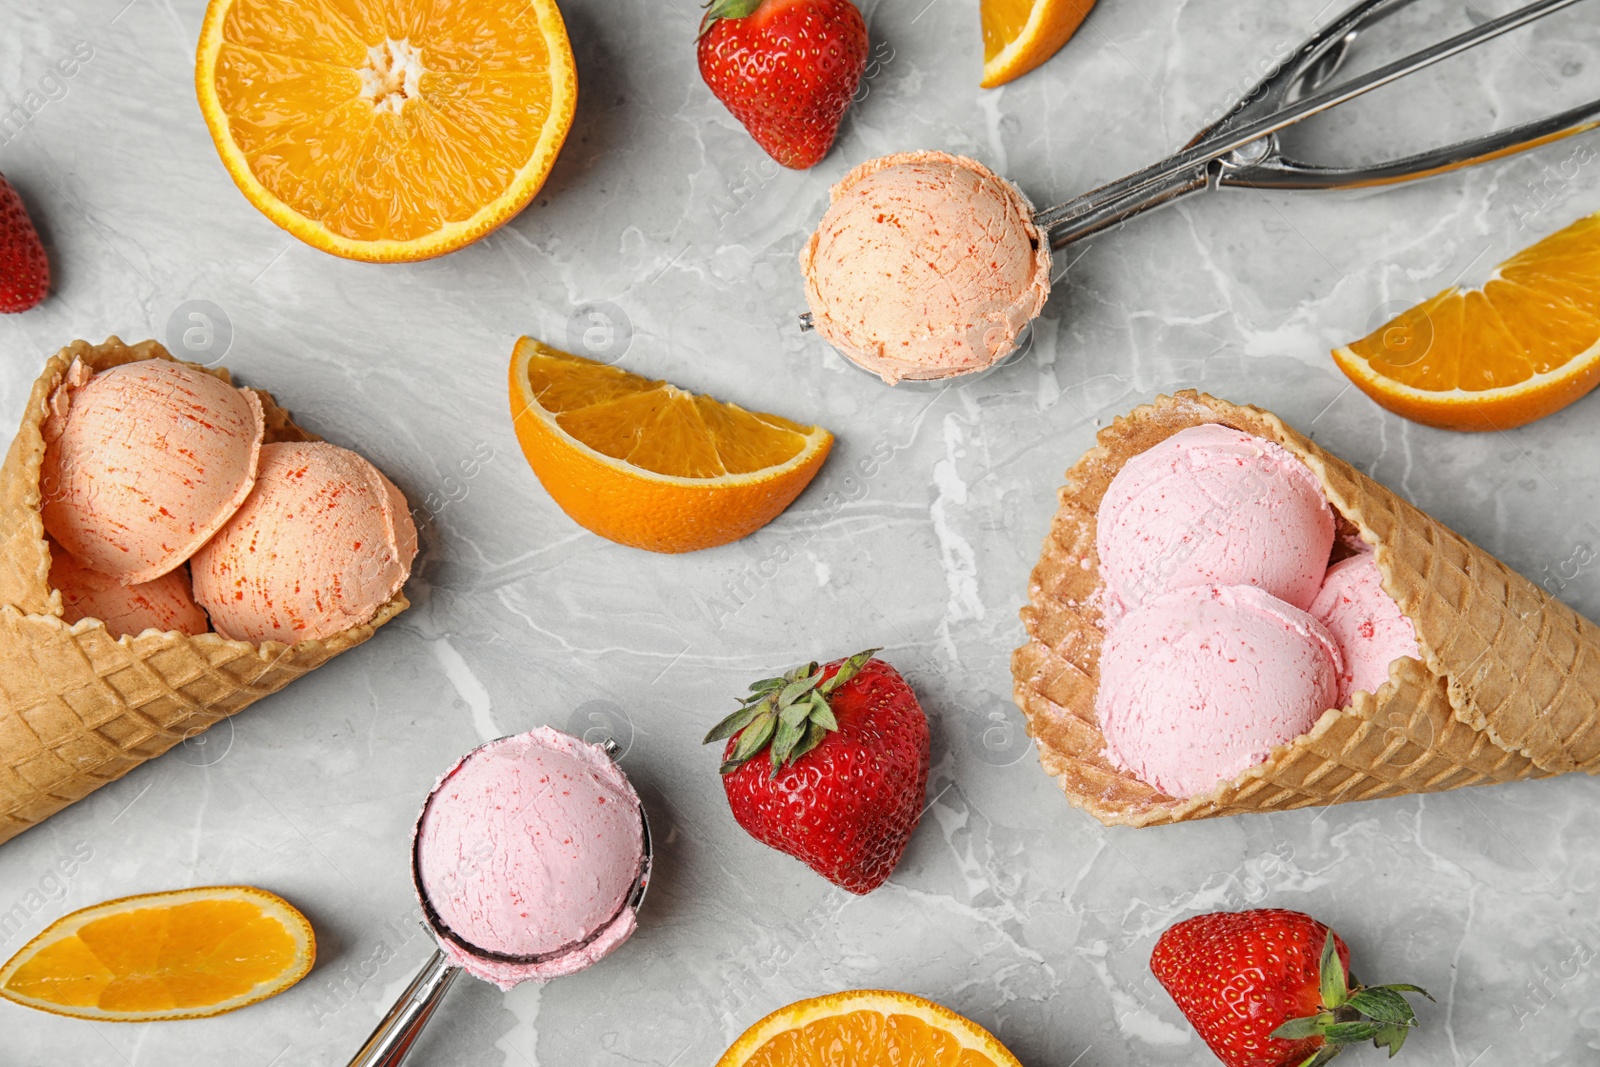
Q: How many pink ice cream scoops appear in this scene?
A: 4